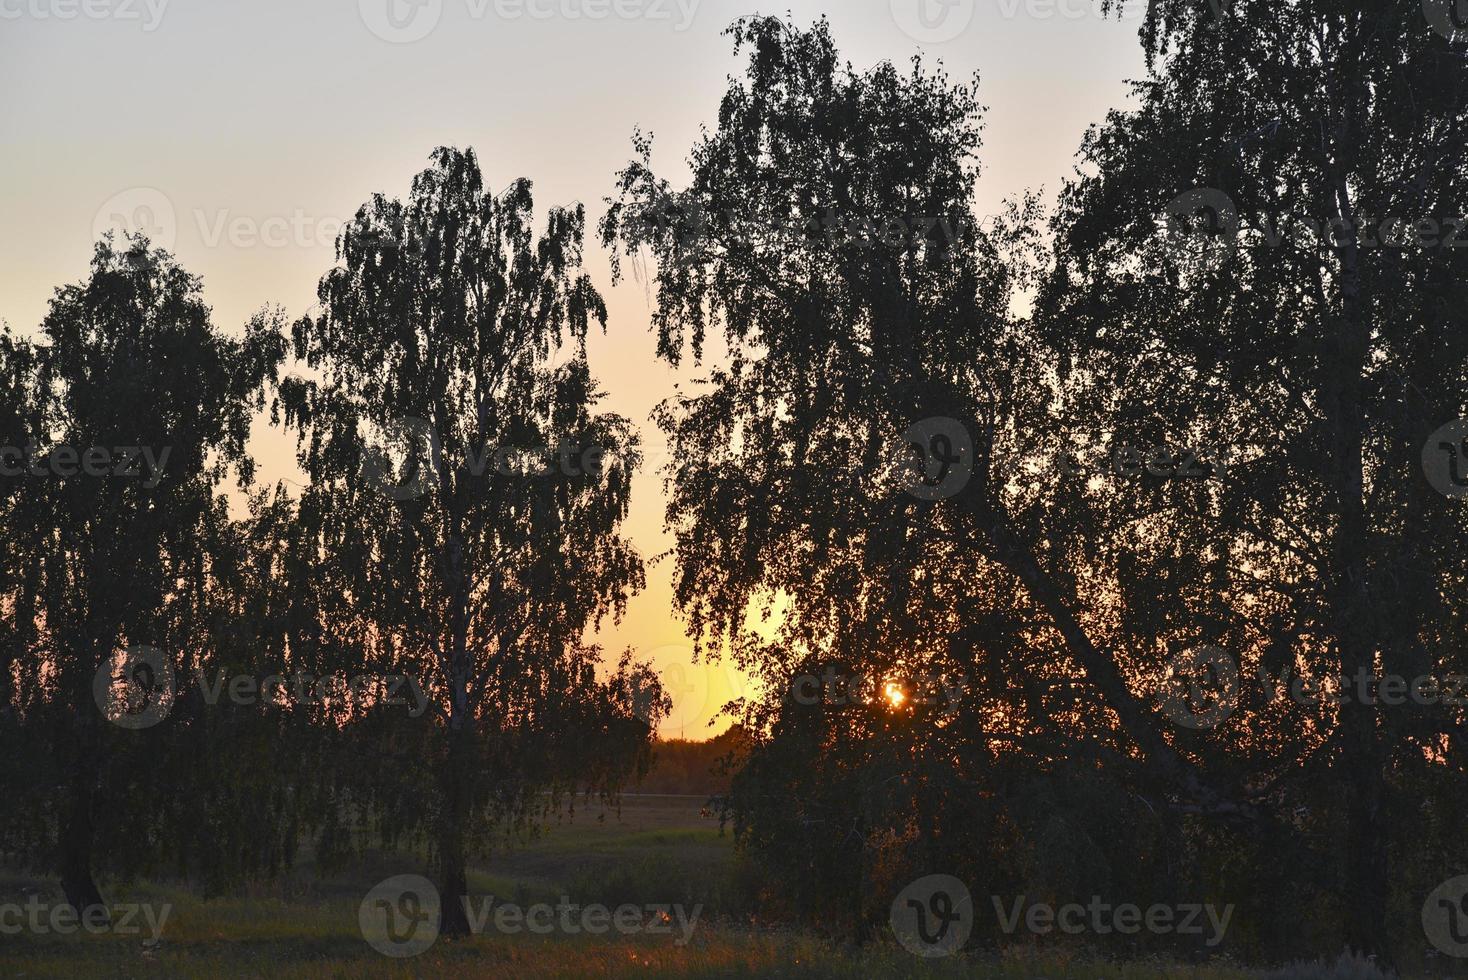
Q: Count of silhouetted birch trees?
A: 4